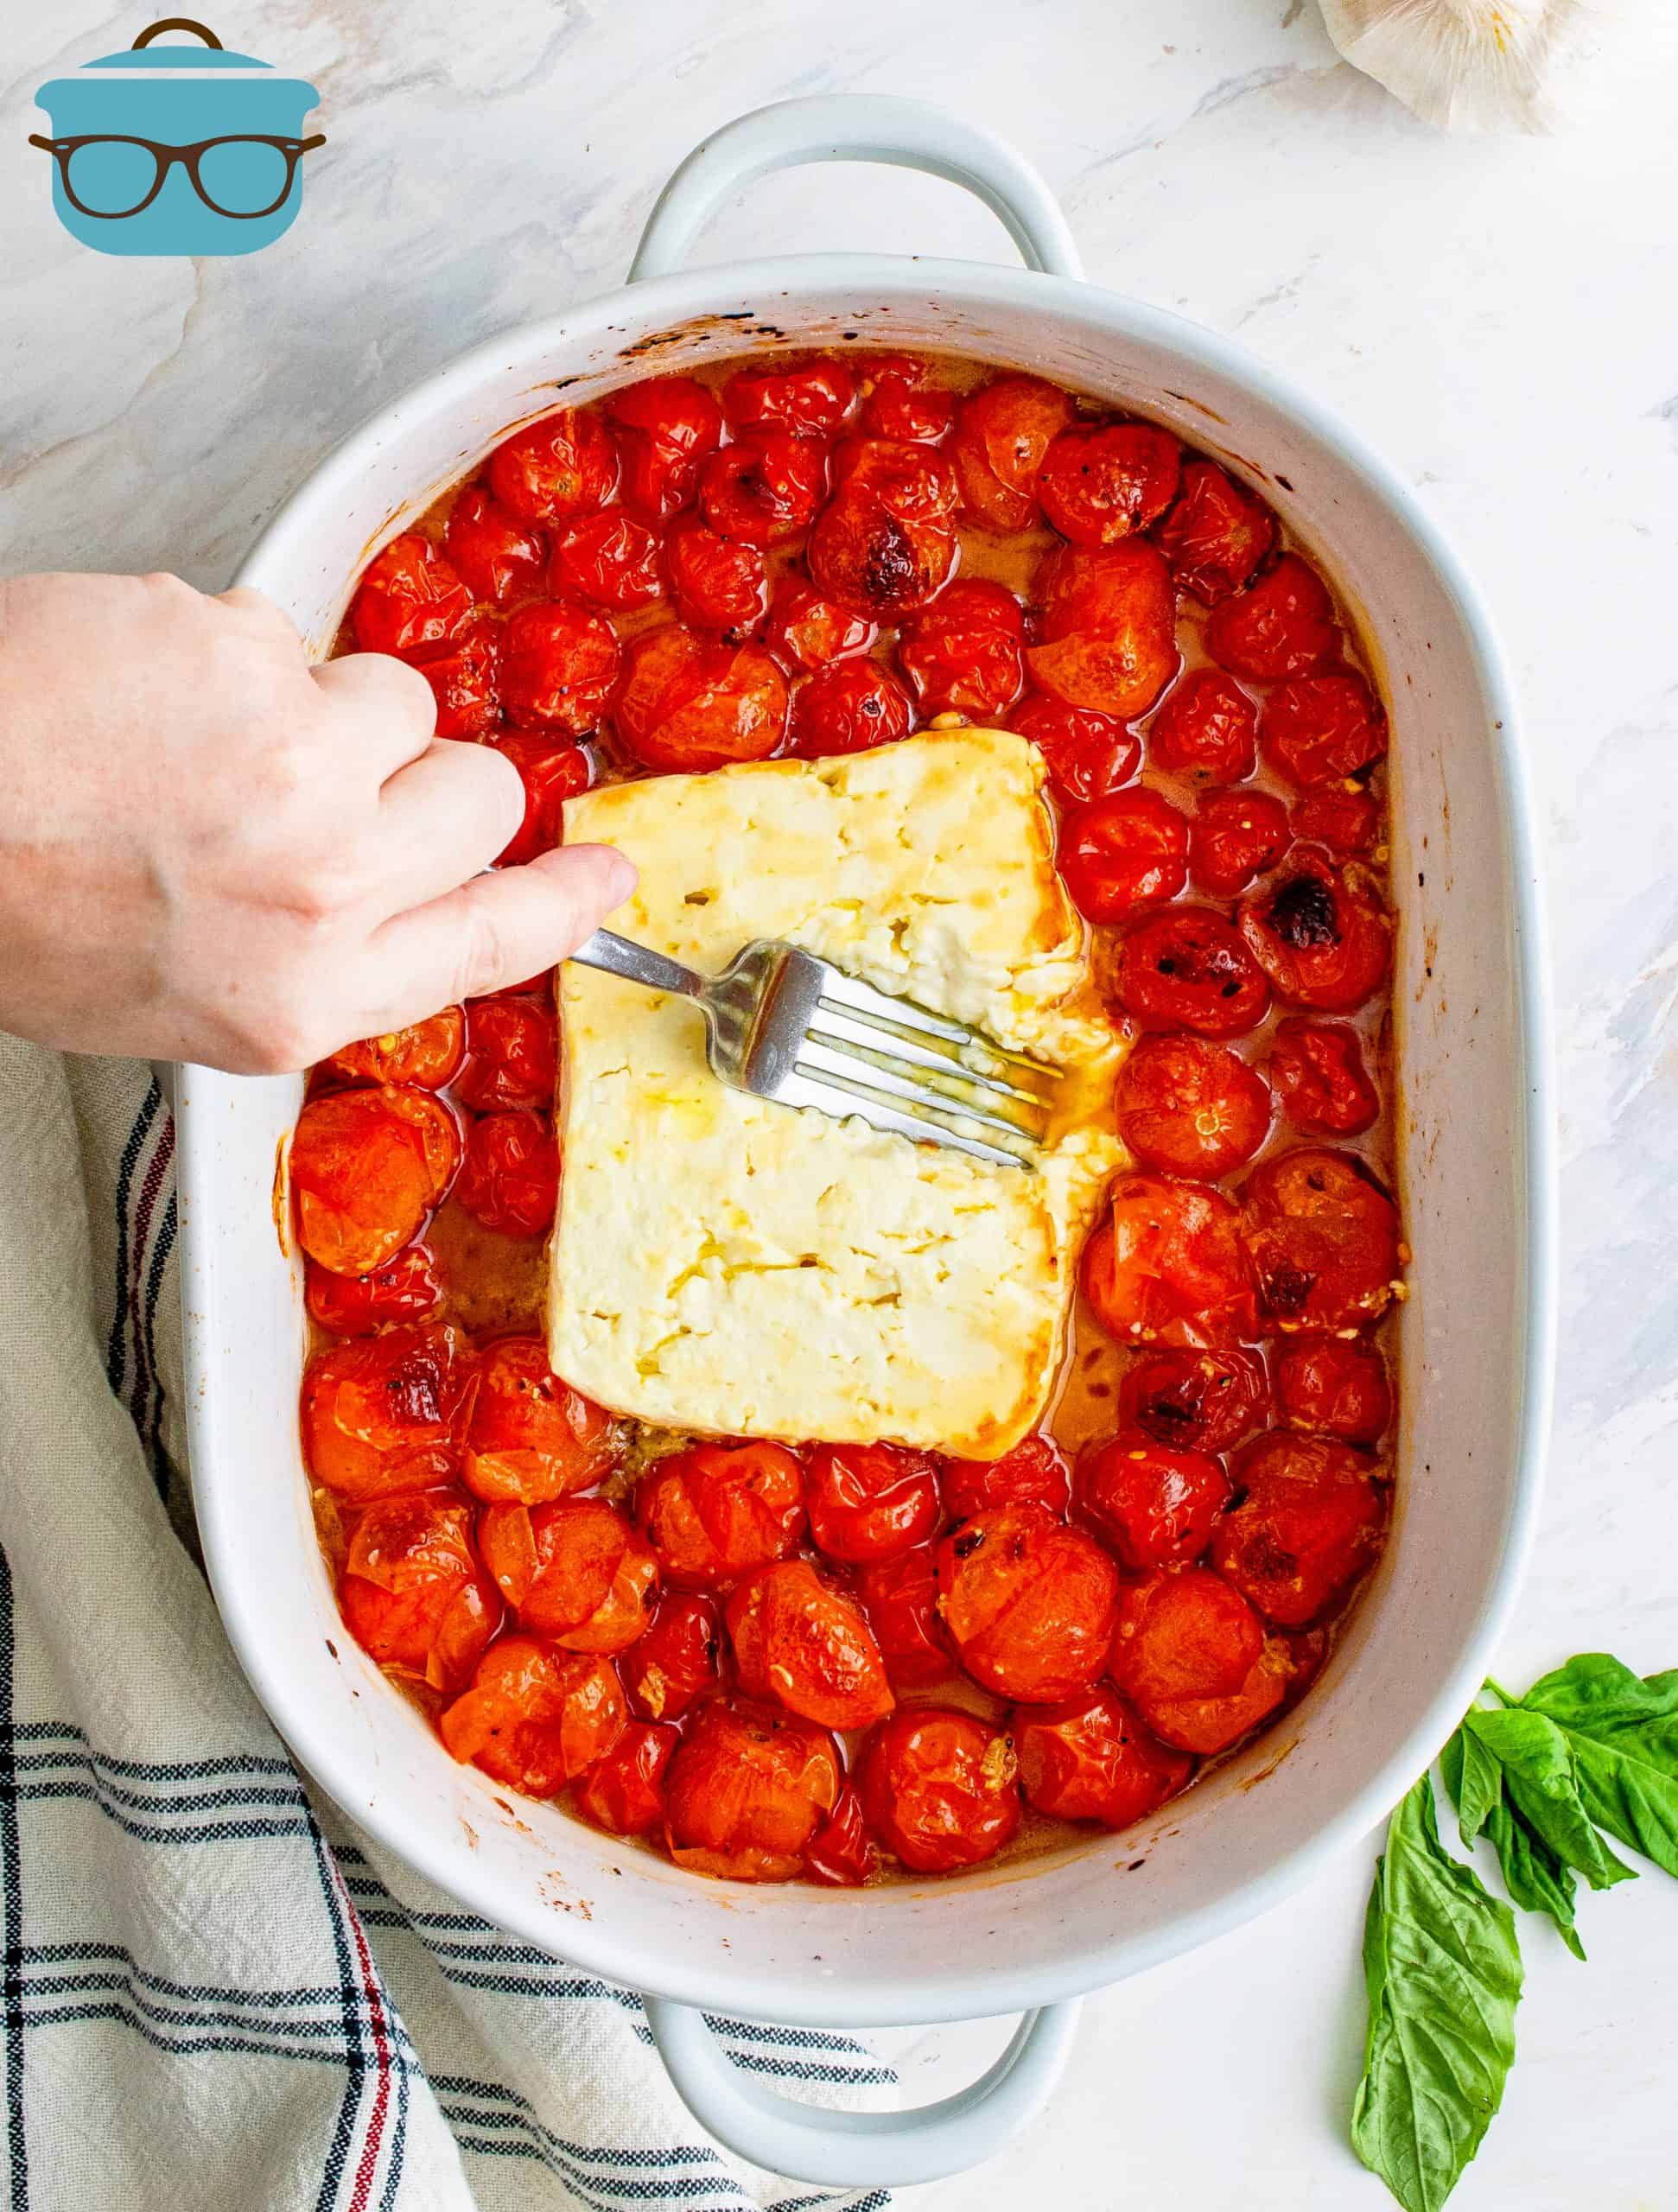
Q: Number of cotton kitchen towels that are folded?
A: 1